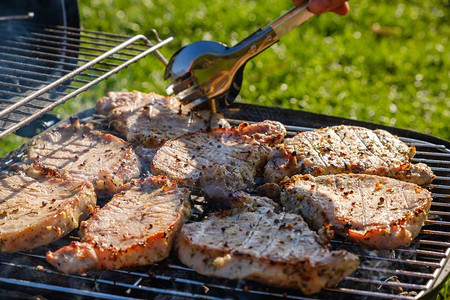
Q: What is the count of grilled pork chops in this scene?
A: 8